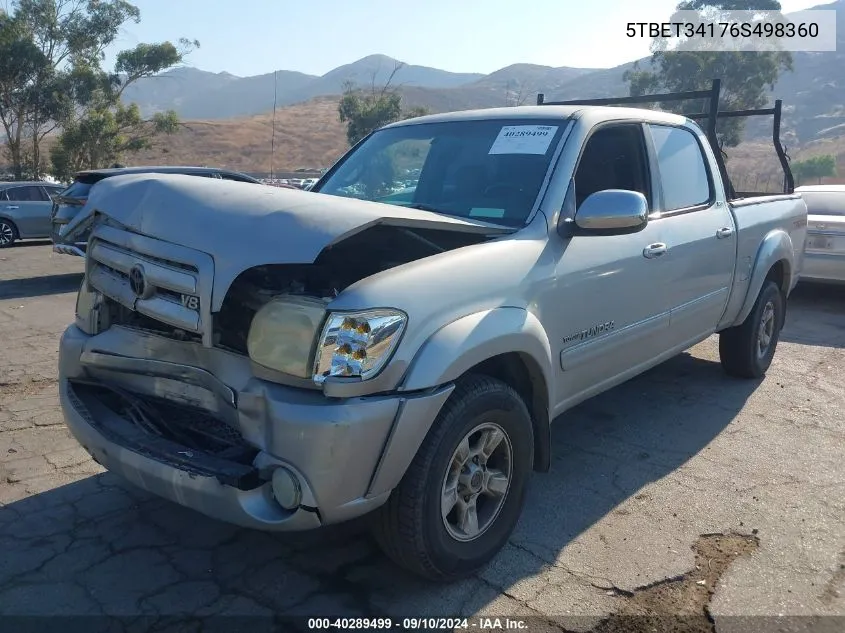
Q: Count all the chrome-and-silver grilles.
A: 1